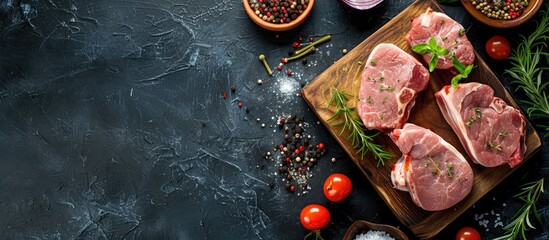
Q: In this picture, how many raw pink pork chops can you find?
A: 4